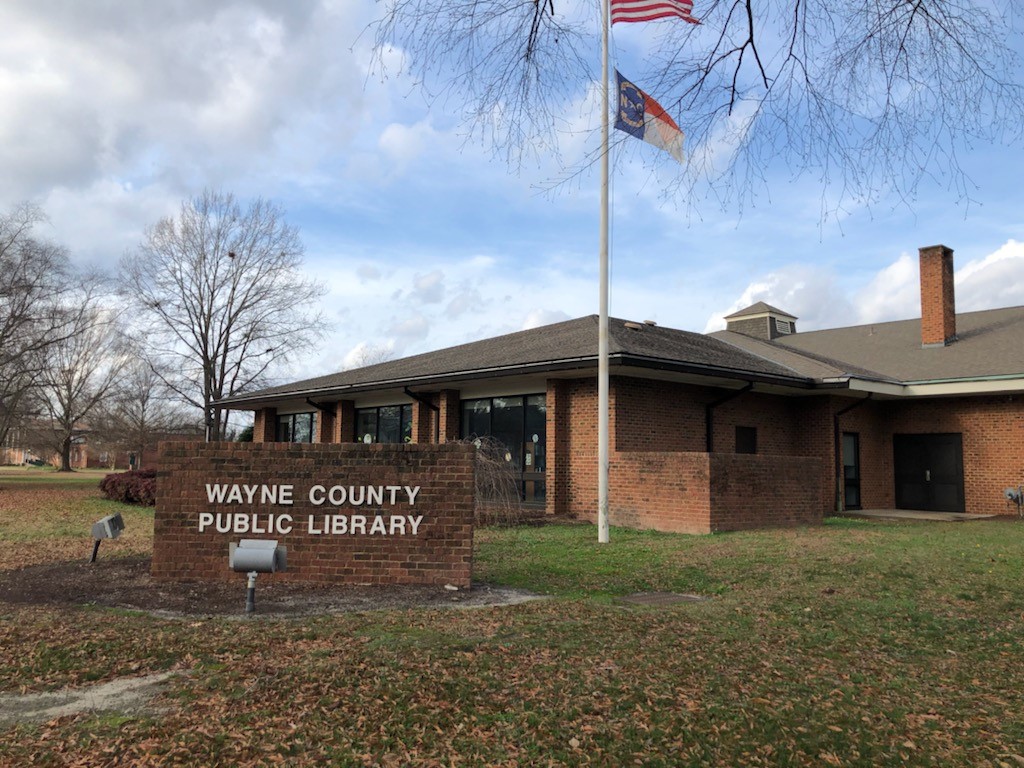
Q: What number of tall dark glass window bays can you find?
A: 3